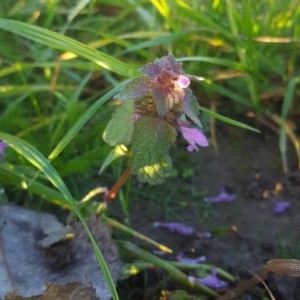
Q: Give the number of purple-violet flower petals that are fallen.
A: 5